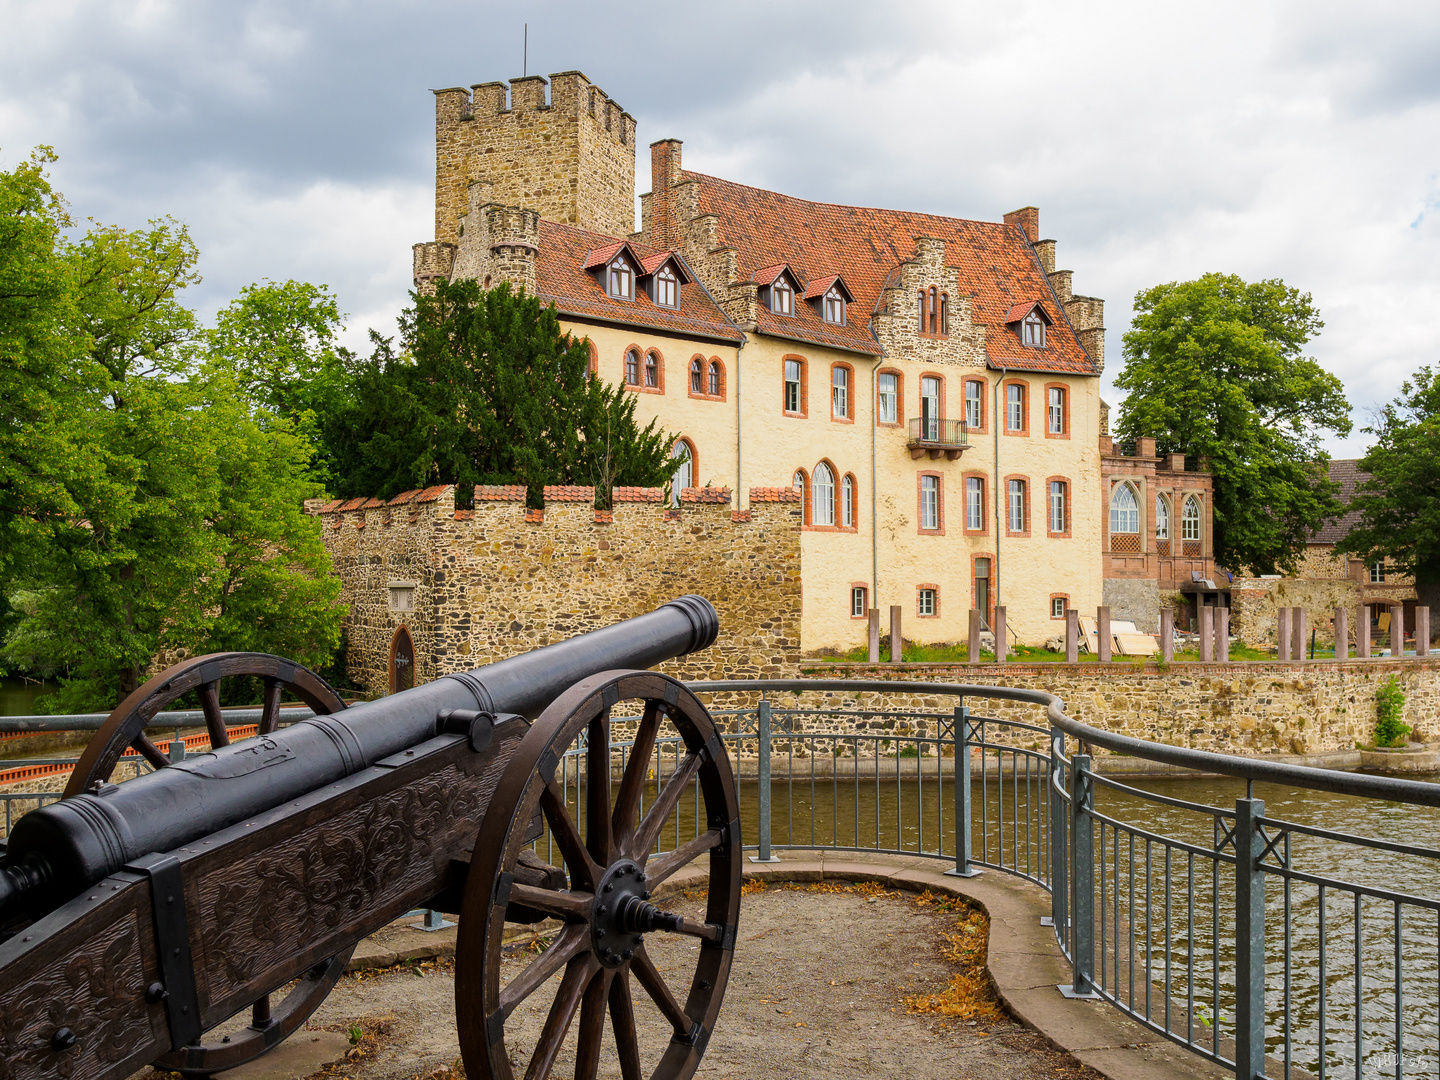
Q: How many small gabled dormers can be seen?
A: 5